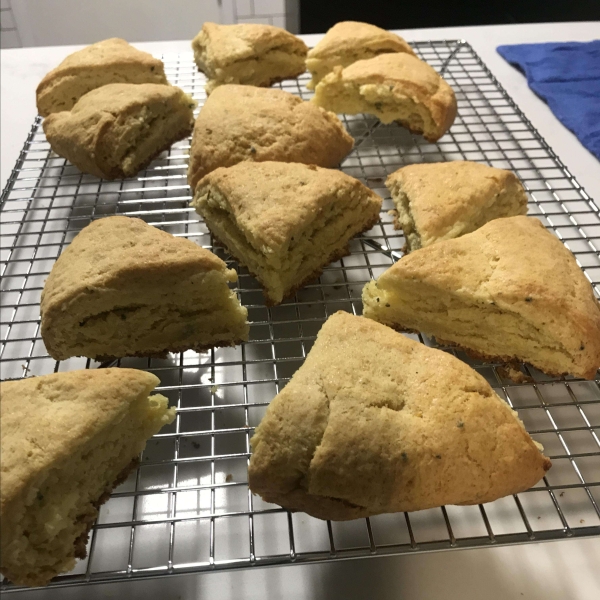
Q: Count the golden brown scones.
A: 12